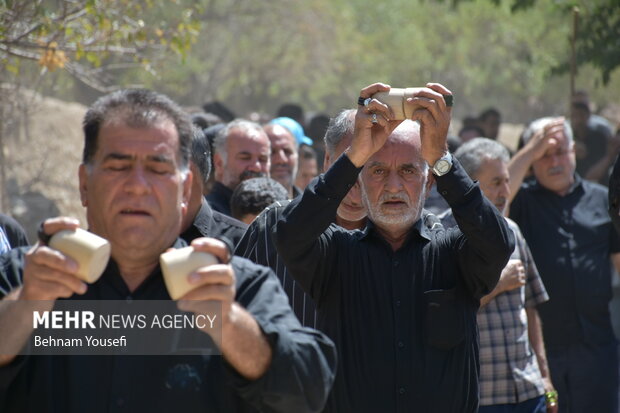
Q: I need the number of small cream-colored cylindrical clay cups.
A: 4